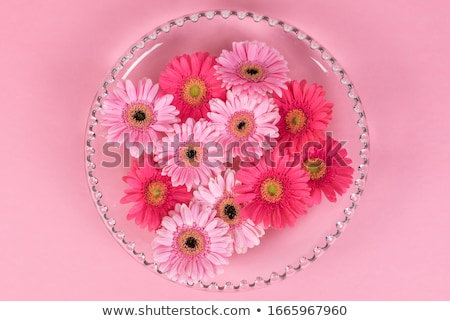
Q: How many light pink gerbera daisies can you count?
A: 6